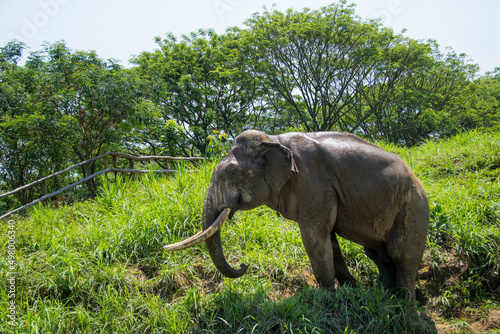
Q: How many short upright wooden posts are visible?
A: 5